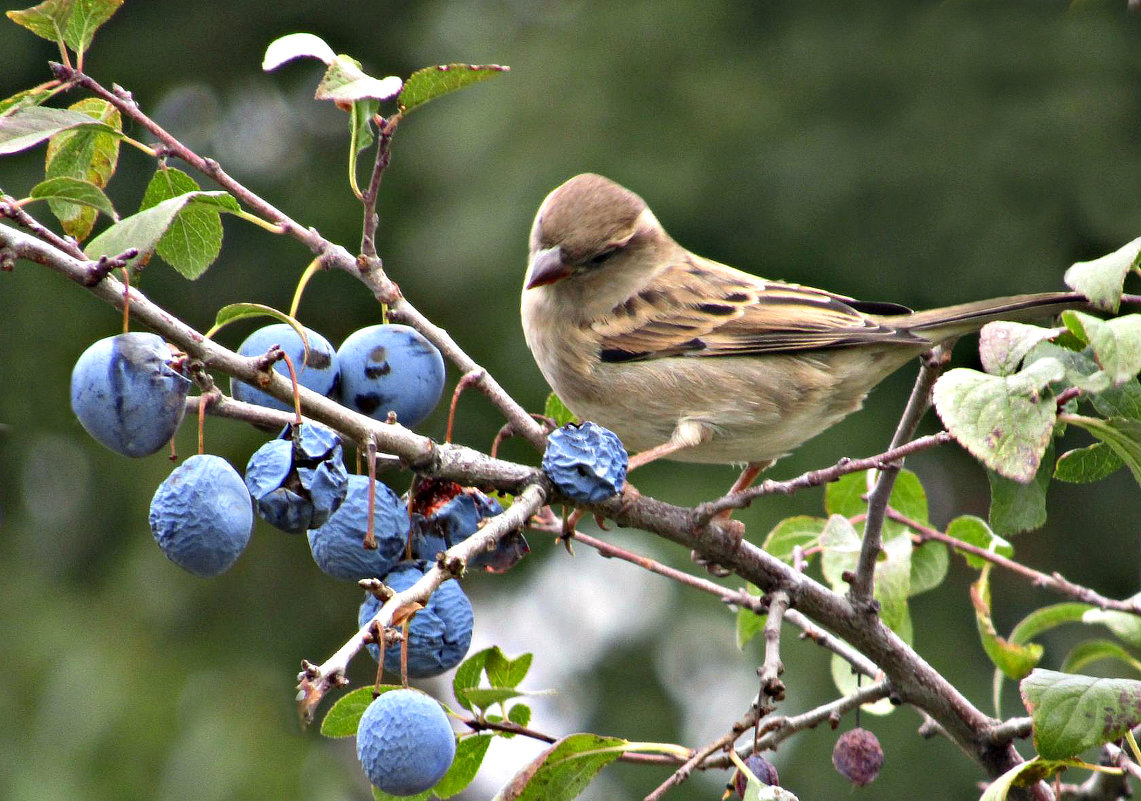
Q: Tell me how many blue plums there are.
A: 10